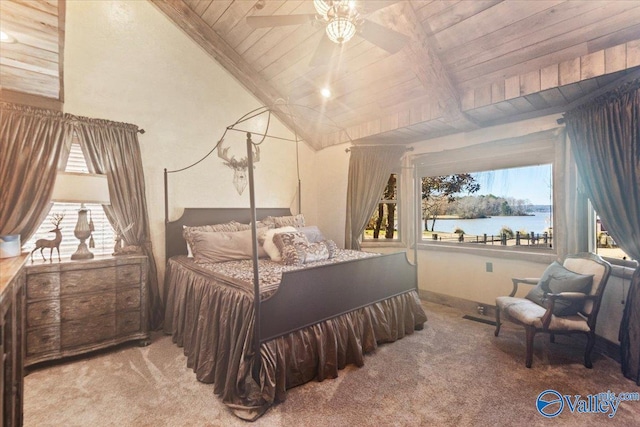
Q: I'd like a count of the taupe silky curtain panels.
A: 4